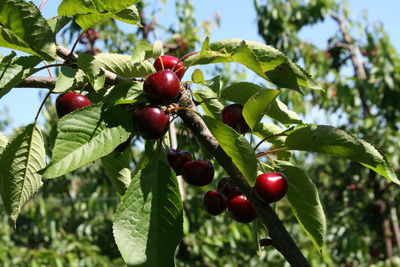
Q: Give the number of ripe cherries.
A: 11